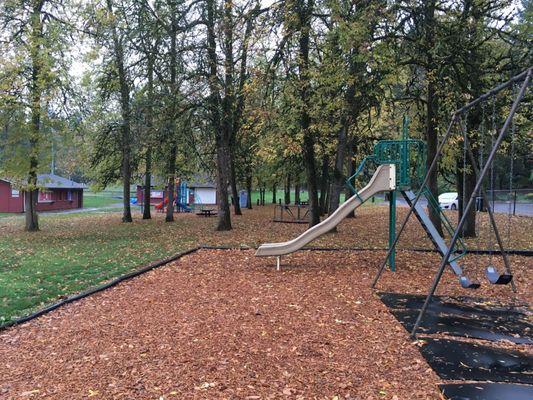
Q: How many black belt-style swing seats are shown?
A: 2